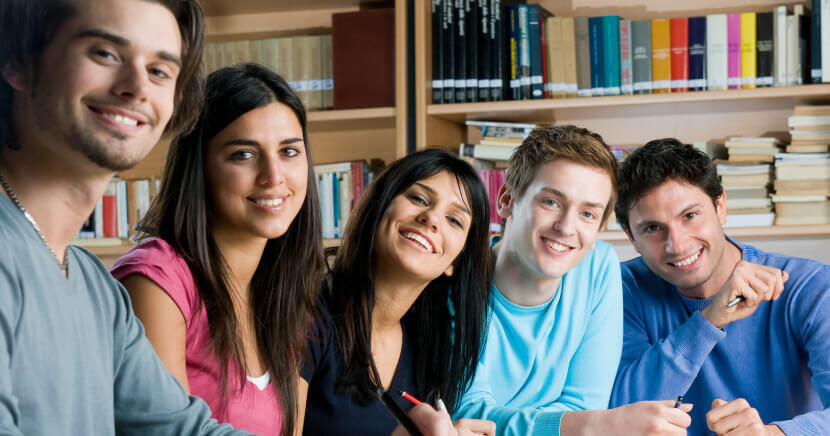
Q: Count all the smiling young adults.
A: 5